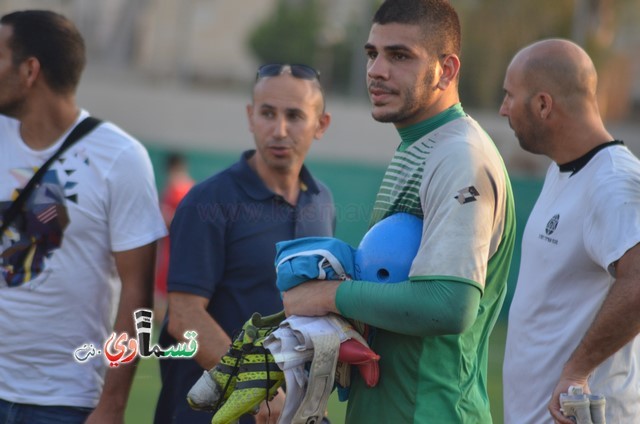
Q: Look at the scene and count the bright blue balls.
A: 1